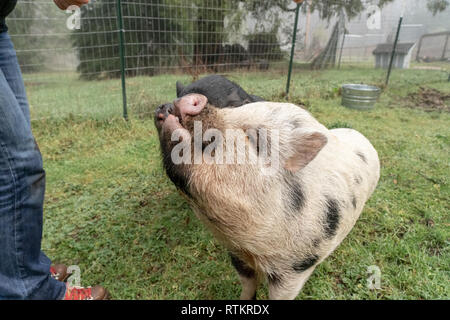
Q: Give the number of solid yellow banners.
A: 0